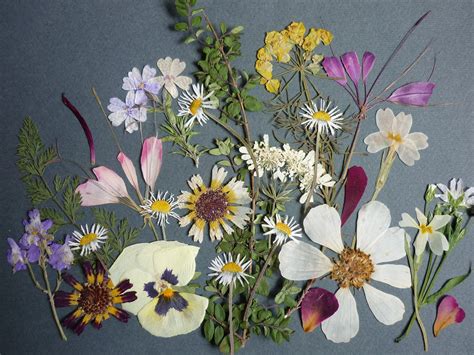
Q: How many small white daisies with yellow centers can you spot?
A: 6